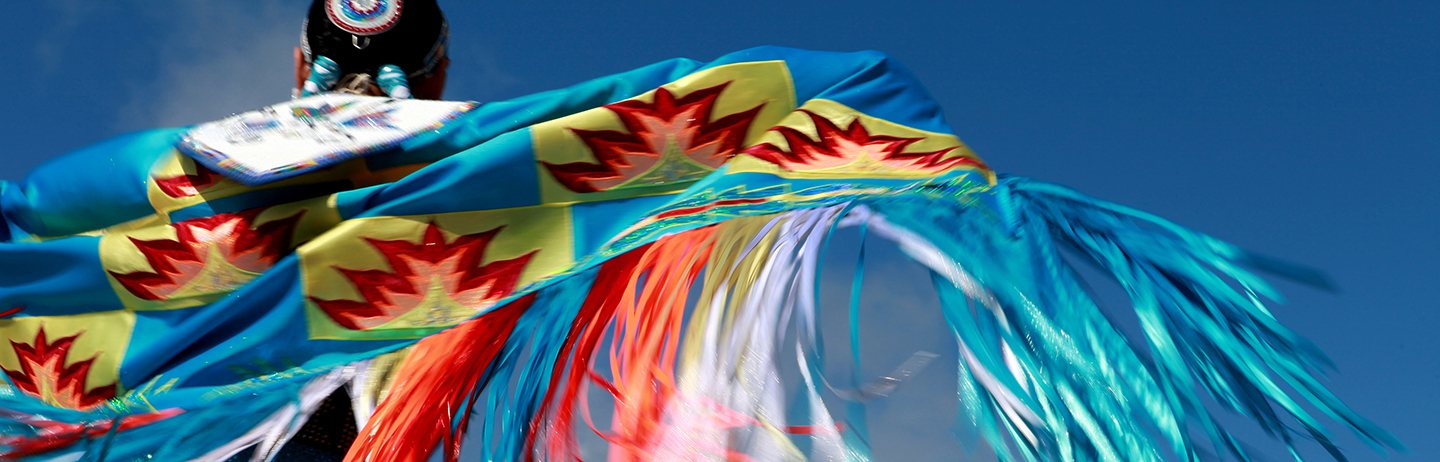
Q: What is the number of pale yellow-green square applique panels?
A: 6